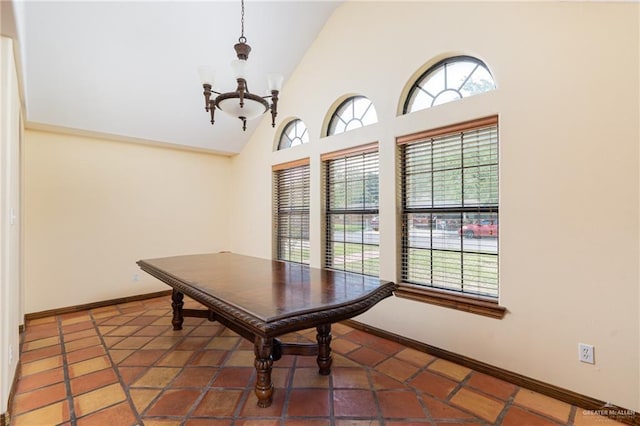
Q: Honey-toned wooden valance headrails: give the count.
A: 3